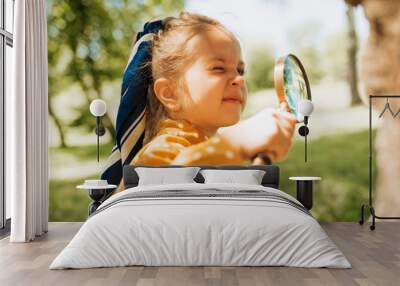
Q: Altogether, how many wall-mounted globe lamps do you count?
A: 2